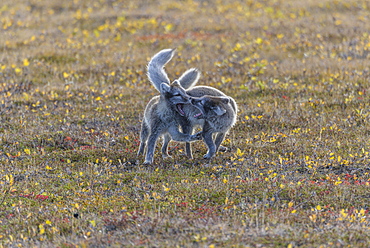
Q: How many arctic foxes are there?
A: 2